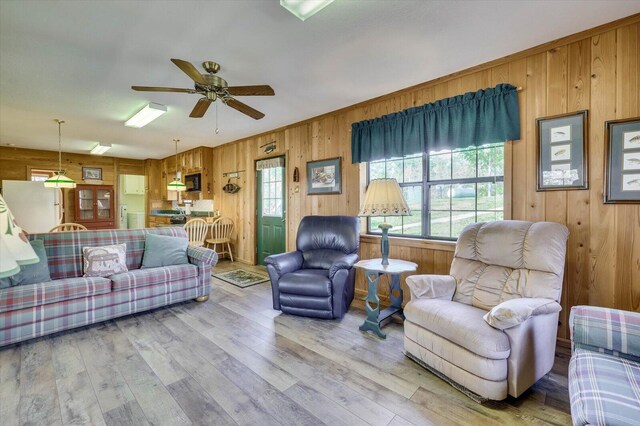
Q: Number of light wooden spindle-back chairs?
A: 3